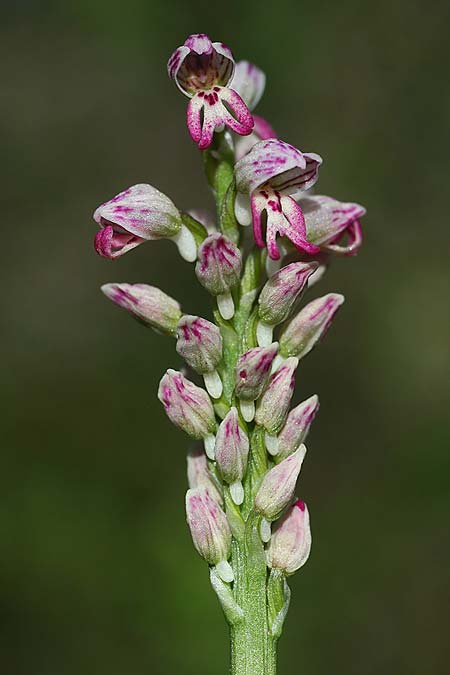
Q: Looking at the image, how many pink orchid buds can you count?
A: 14